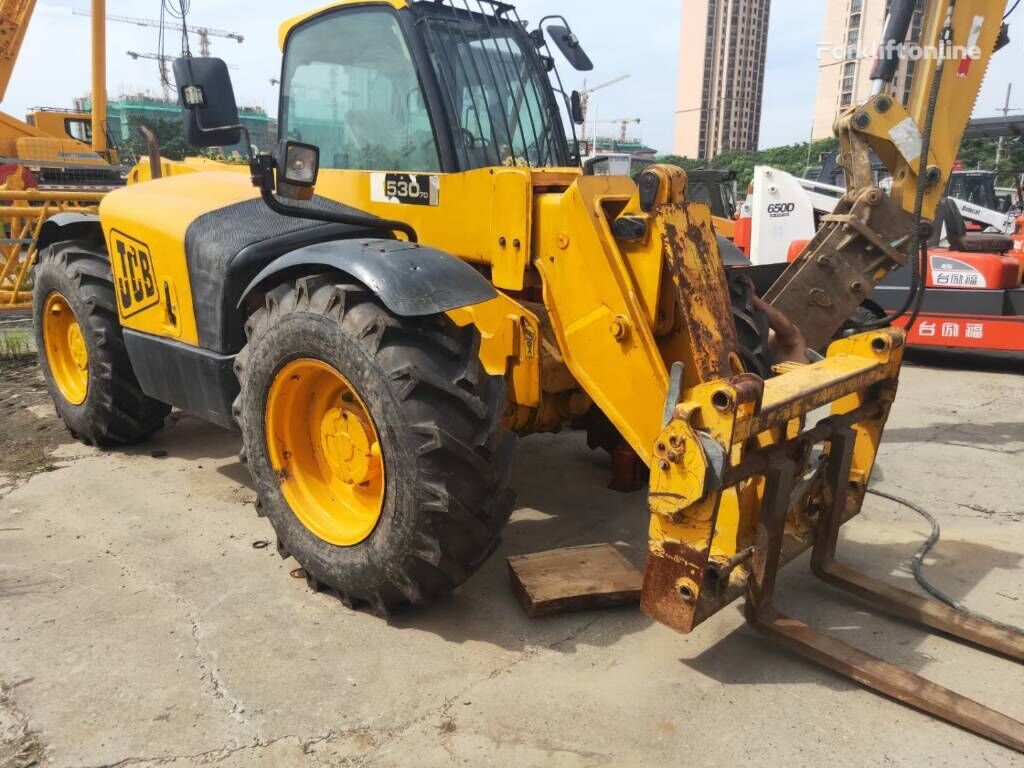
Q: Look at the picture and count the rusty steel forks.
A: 2